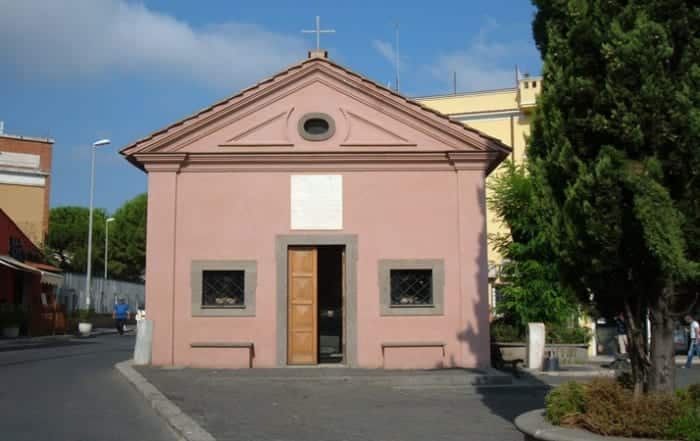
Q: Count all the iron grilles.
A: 2